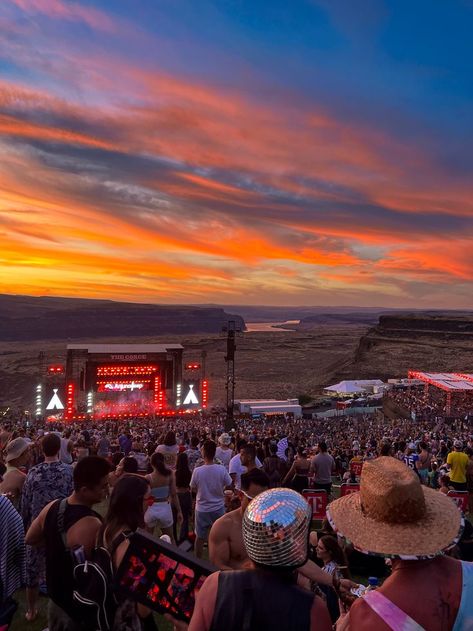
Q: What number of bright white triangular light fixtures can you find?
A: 2